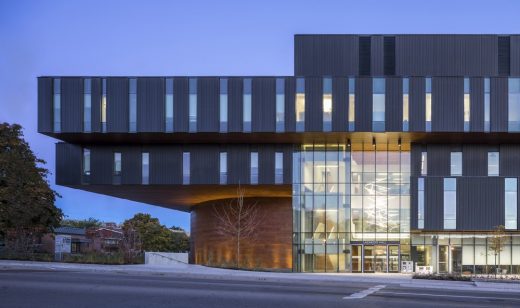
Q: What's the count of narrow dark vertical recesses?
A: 3